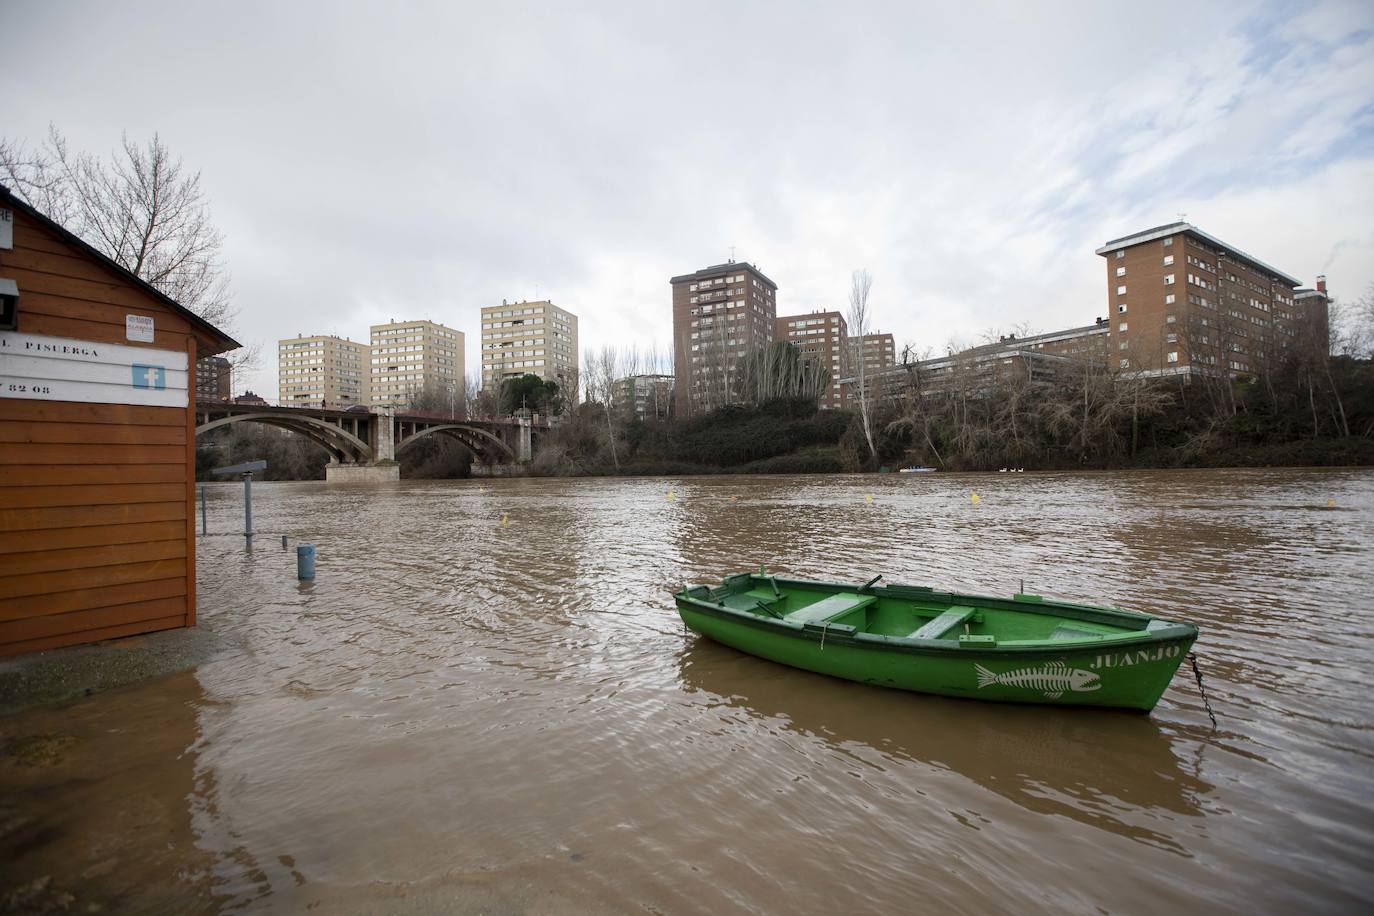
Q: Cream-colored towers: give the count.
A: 3